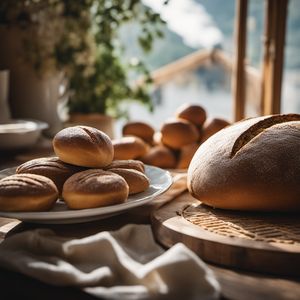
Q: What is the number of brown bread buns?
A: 13